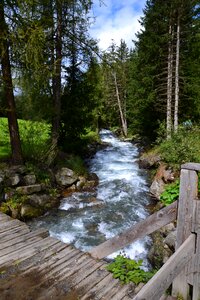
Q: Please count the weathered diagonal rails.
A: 2